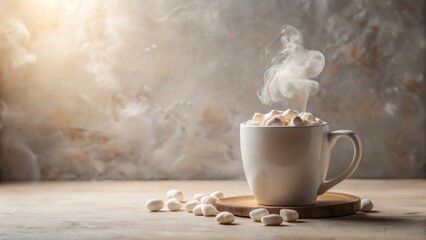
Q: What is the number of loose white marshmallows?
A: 14